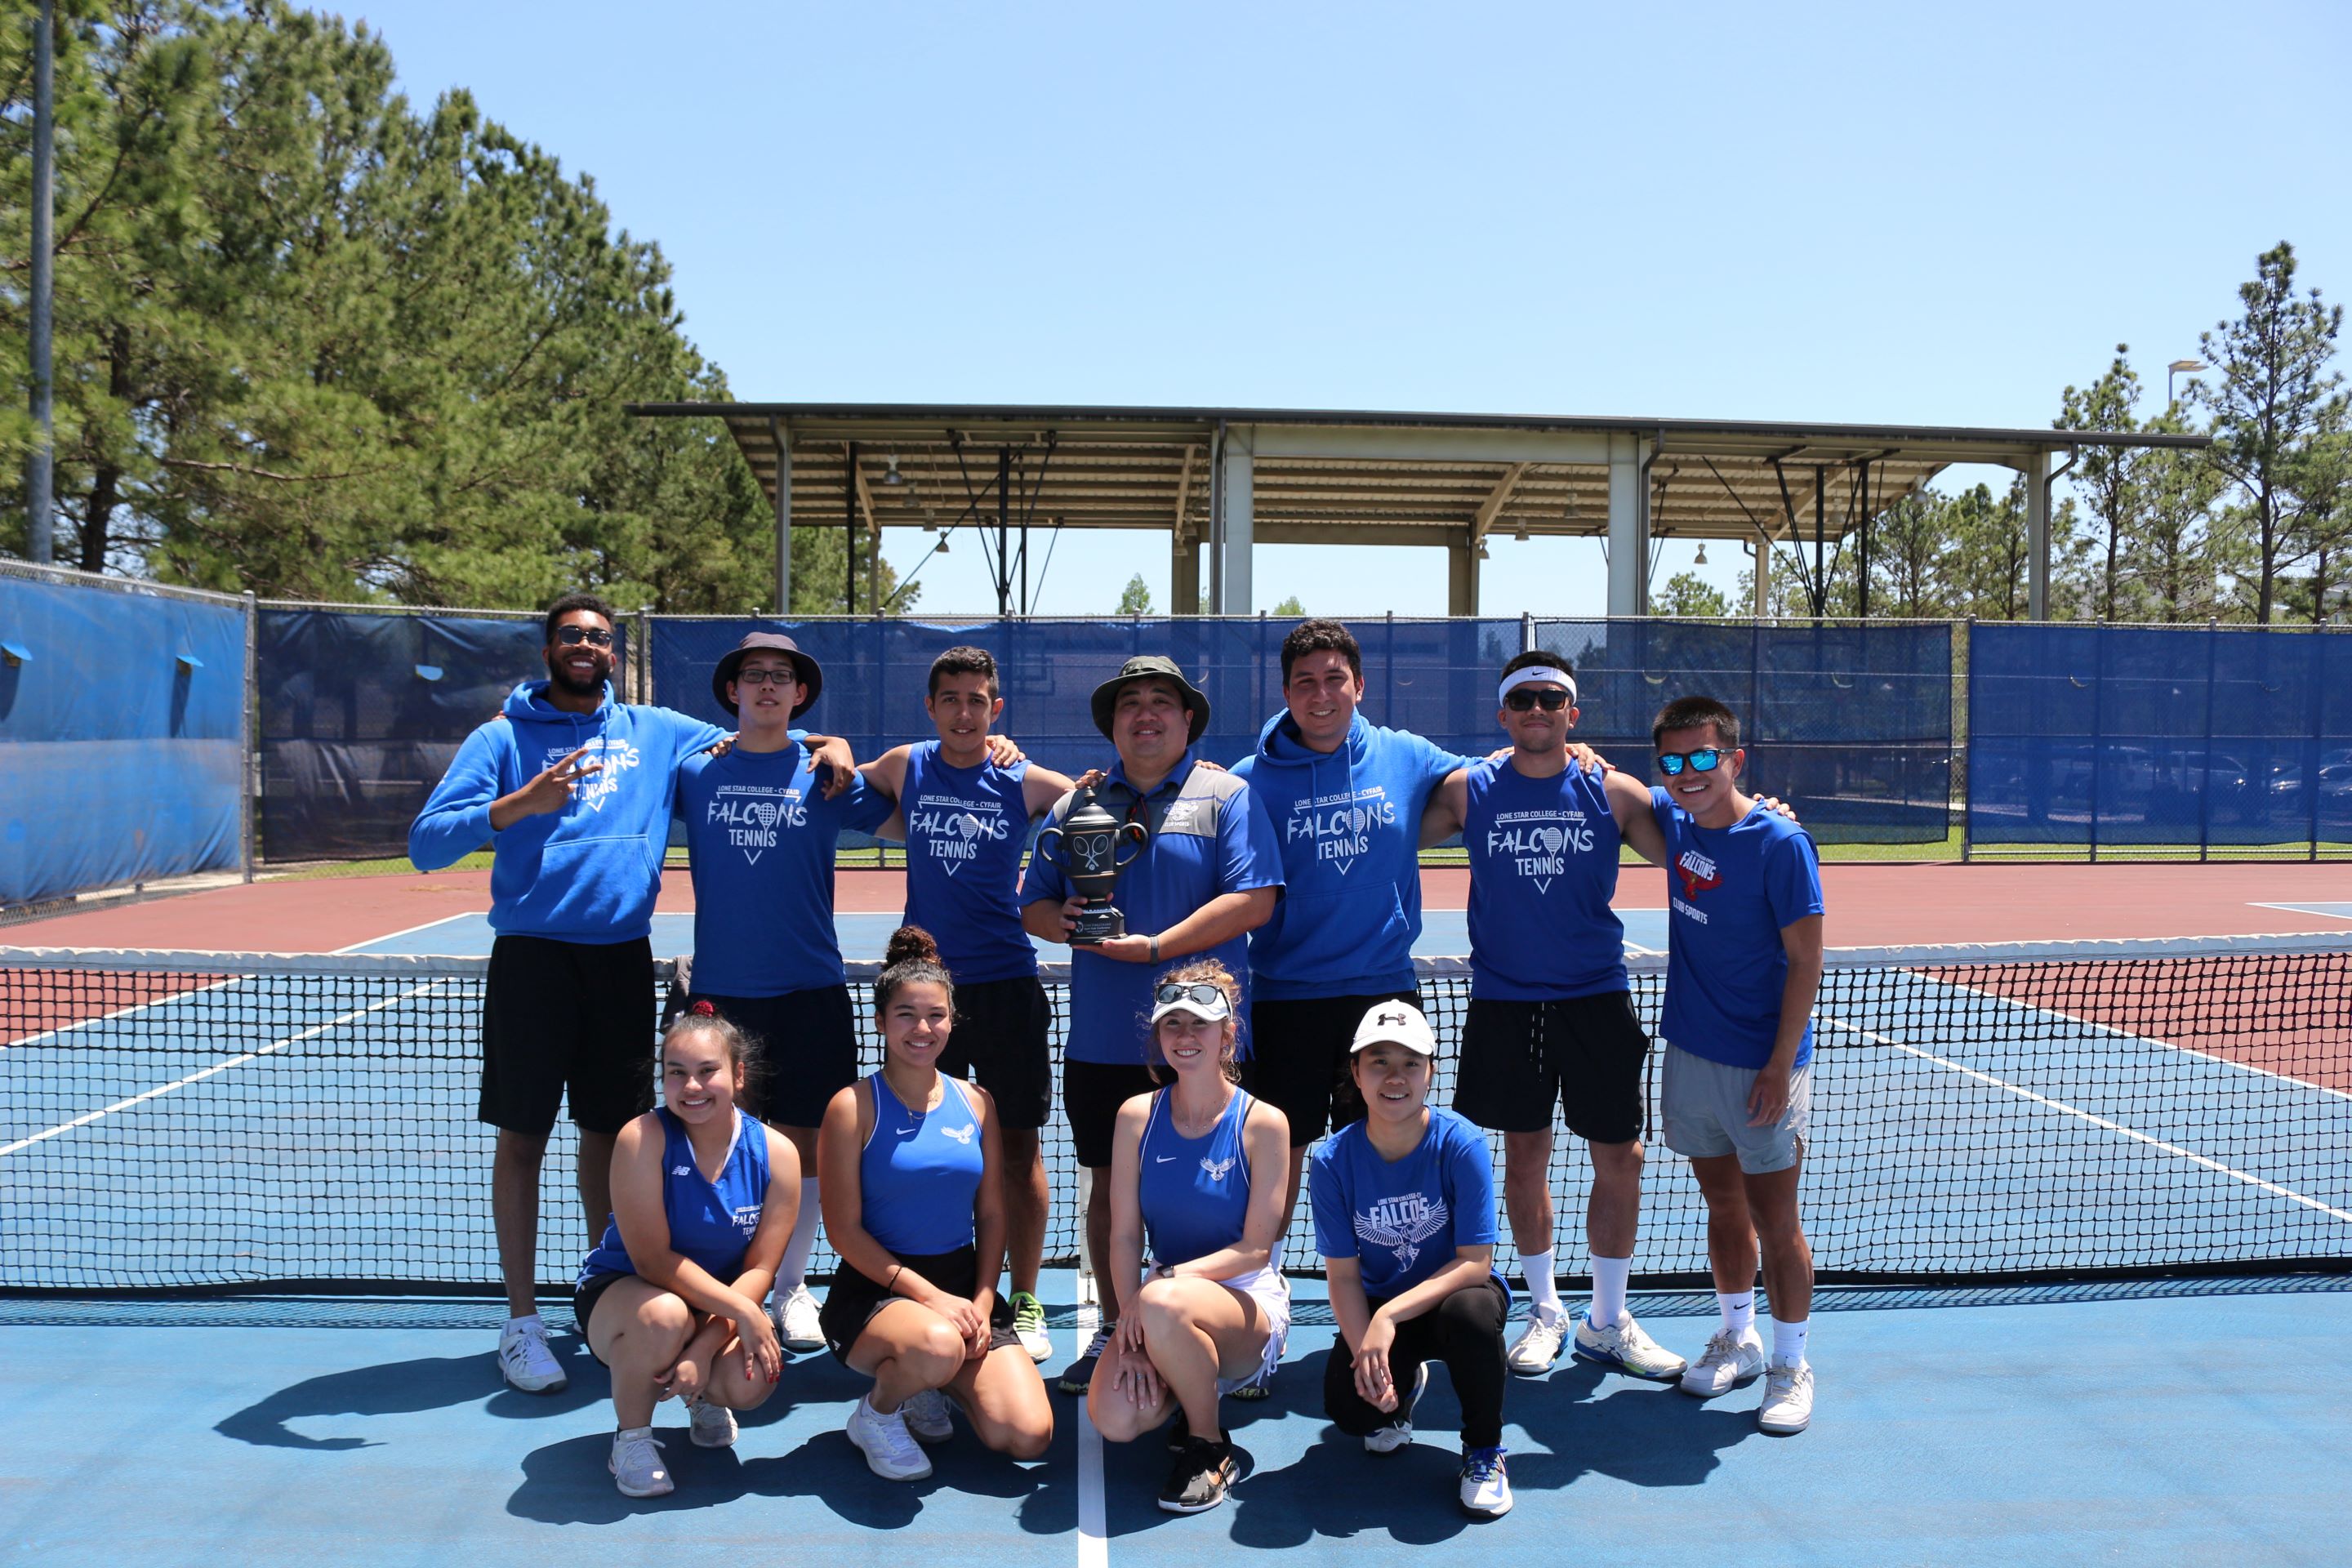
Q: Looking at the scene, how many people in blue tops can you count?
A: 11